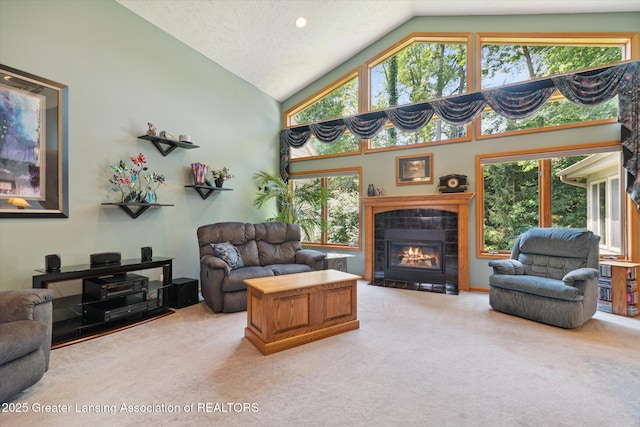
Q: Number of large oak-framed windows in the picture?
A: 5